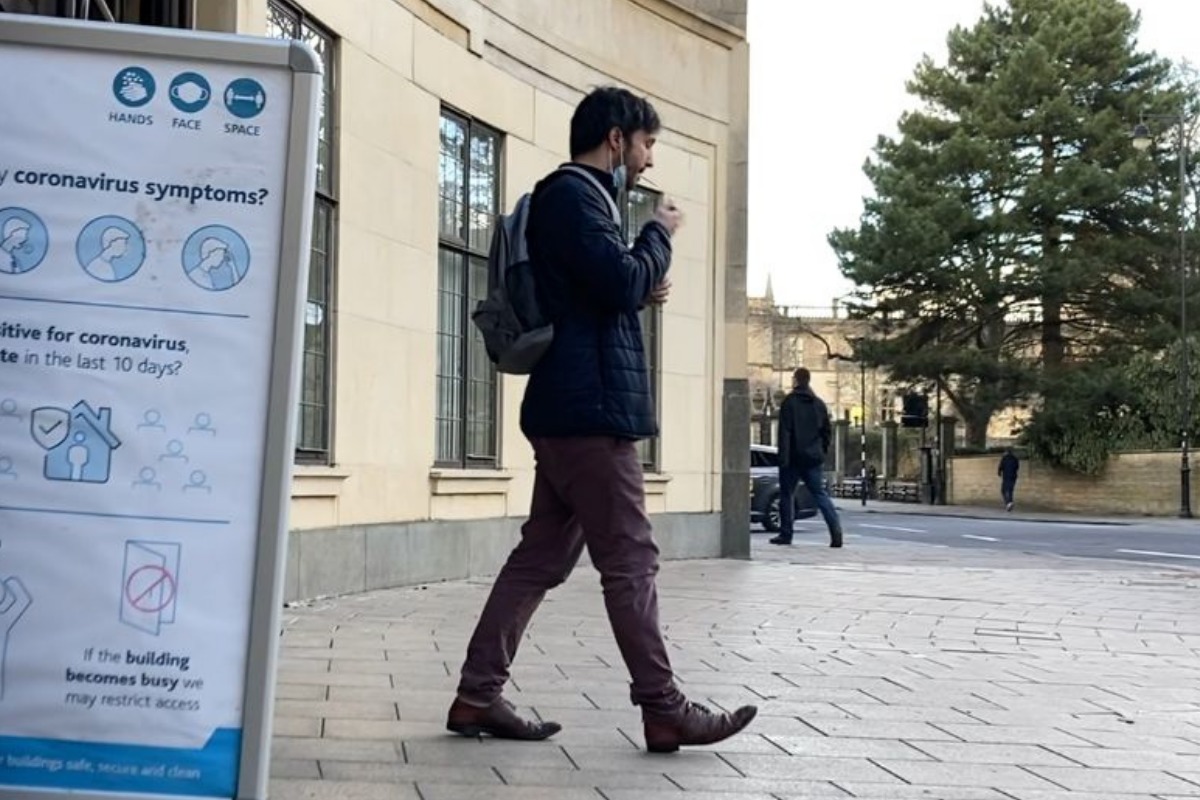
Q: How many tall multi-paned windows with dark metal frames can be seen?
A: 3